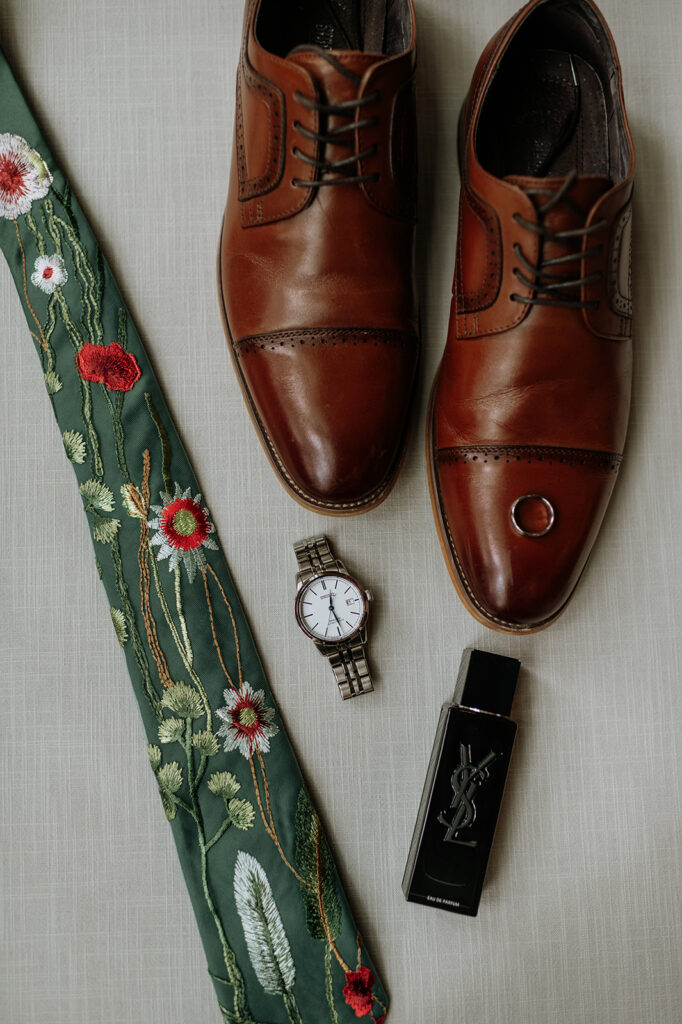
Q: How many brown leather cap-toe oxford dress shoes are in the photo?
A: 2